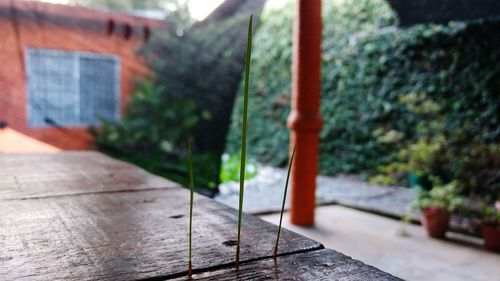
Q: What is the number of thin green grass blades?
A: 3